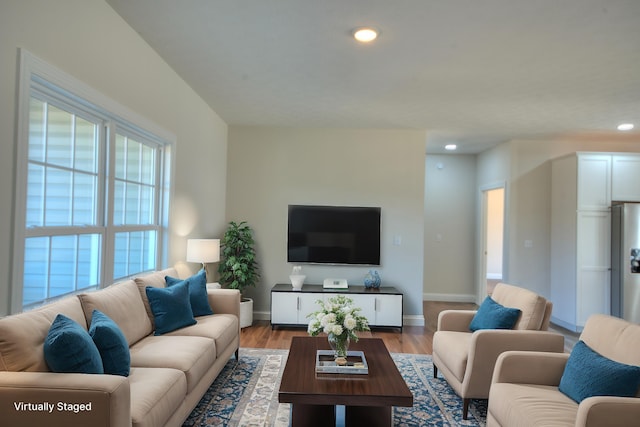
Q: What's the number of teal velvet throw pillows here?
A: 6